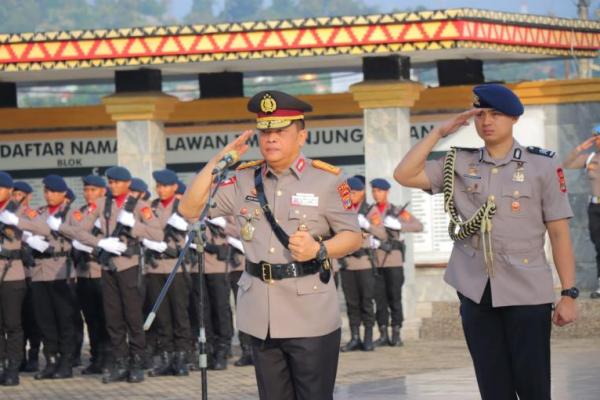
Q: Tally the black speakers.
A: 5